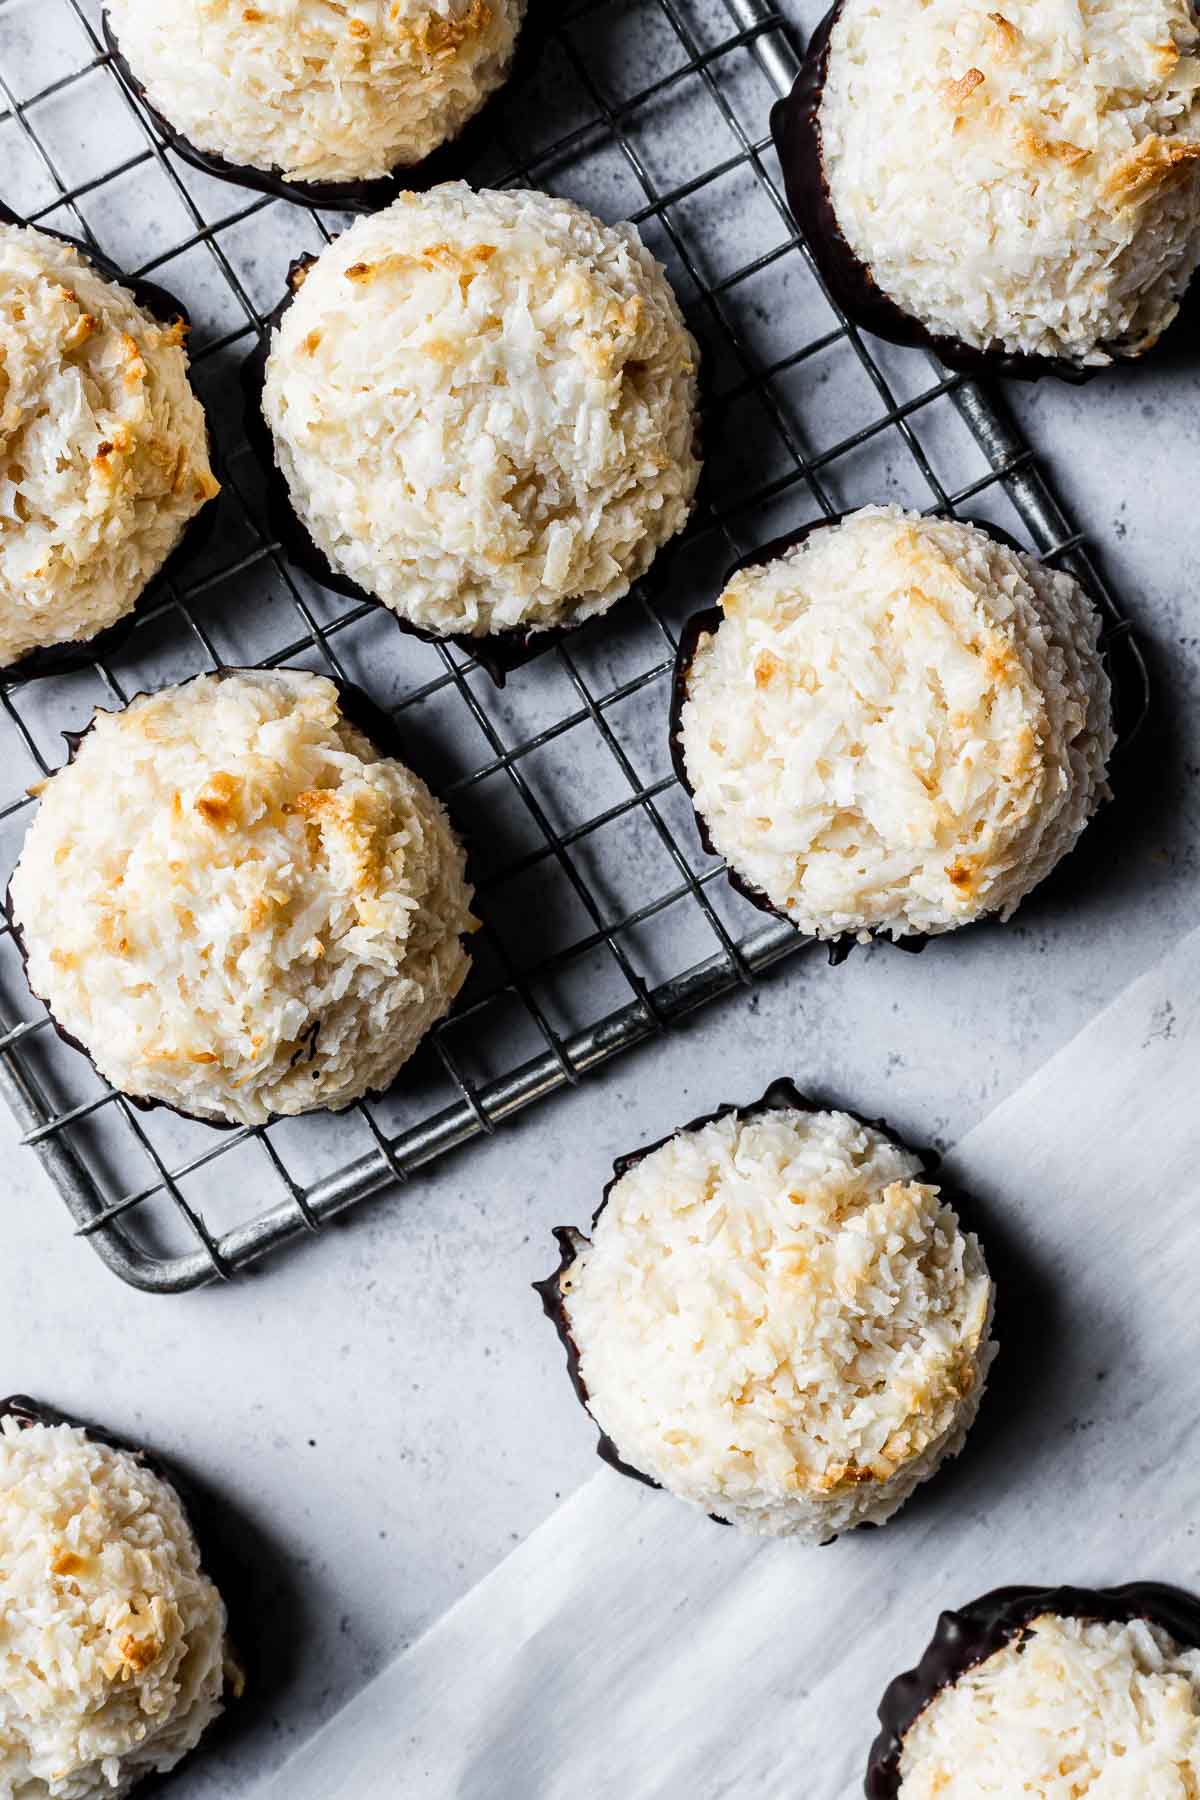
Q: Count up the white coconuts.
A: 9